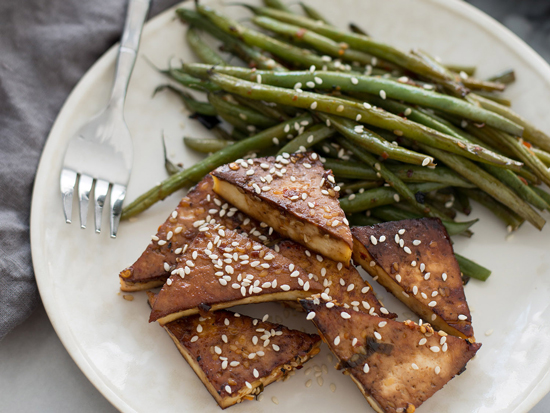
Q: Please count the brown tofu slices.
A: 7